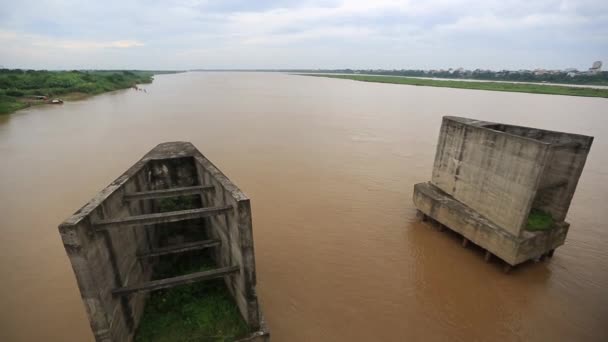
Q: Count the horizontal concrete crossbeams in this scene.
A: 4